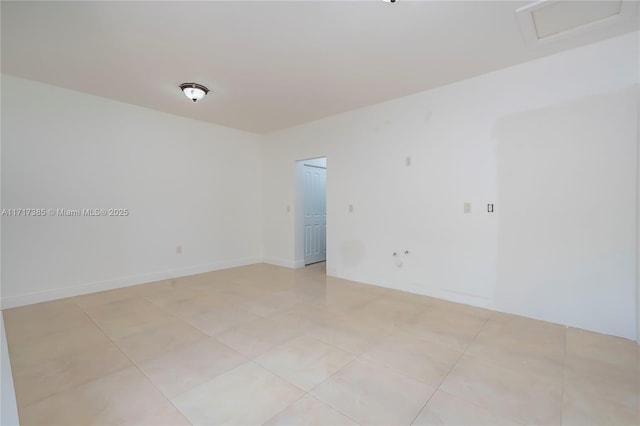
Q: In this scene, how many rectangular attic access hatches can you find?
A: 1